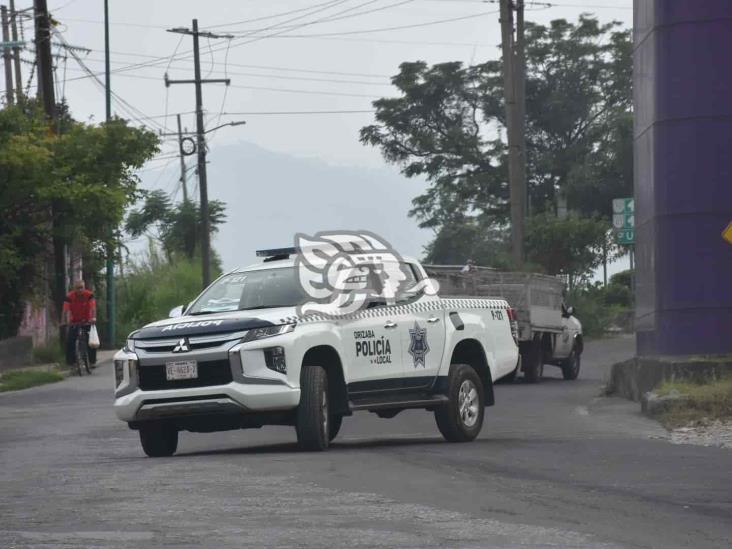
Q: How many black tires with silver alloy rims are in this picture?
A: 2